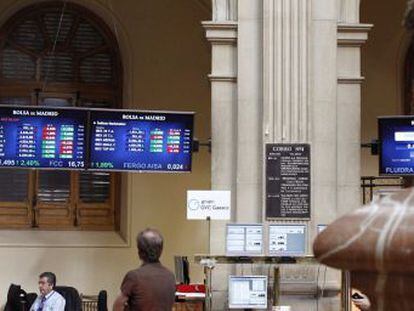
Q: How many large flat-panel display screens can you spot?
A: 3